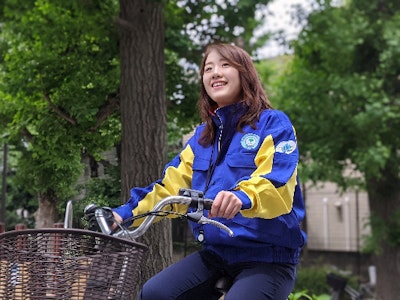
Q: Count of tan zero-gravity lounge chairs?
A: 0